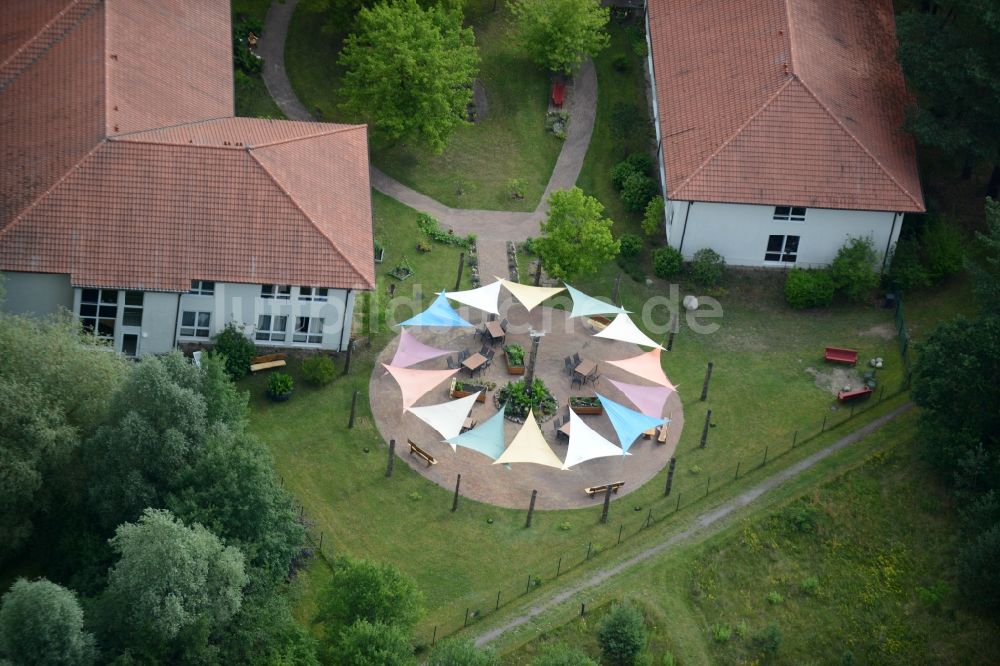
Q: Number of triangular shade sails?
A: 14